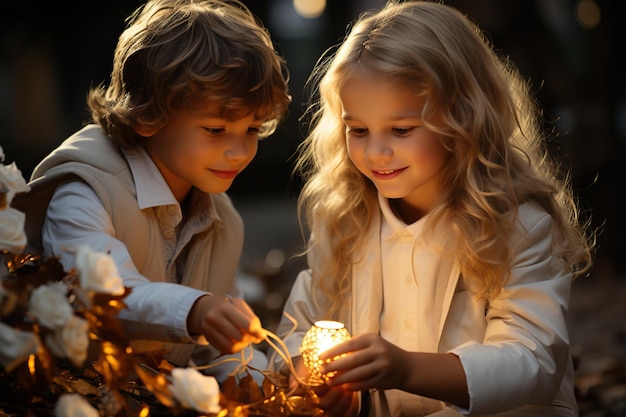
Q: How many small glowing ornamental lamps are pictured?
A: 1